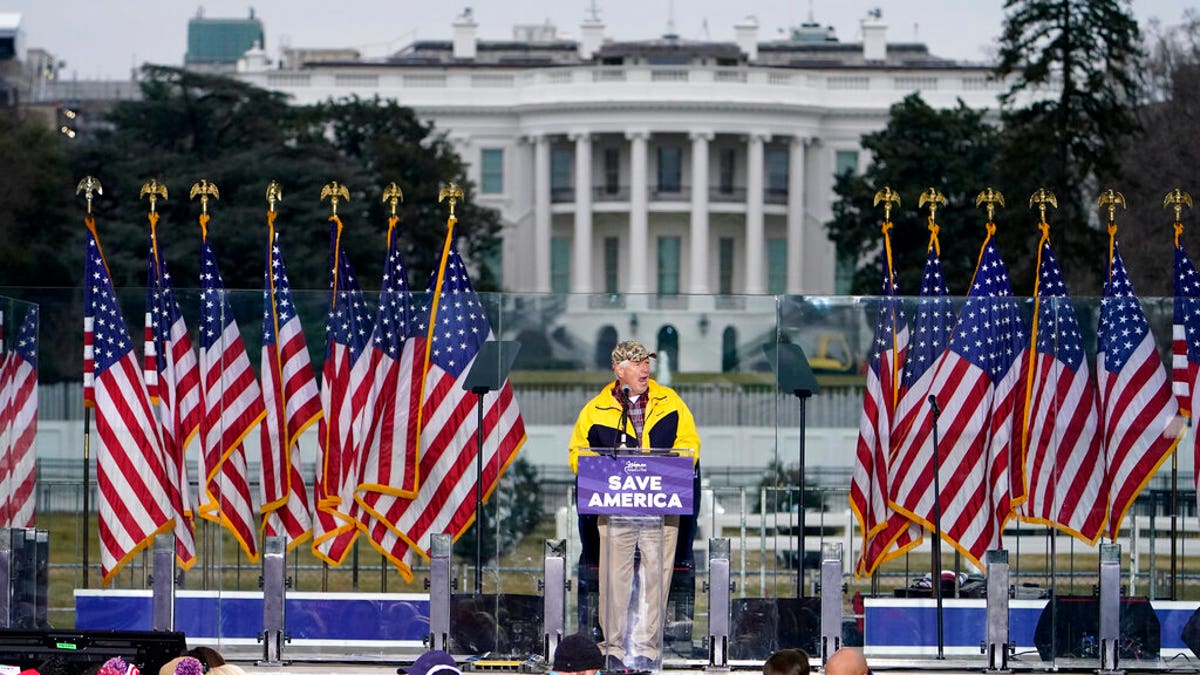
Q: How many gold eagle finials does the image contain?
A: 13